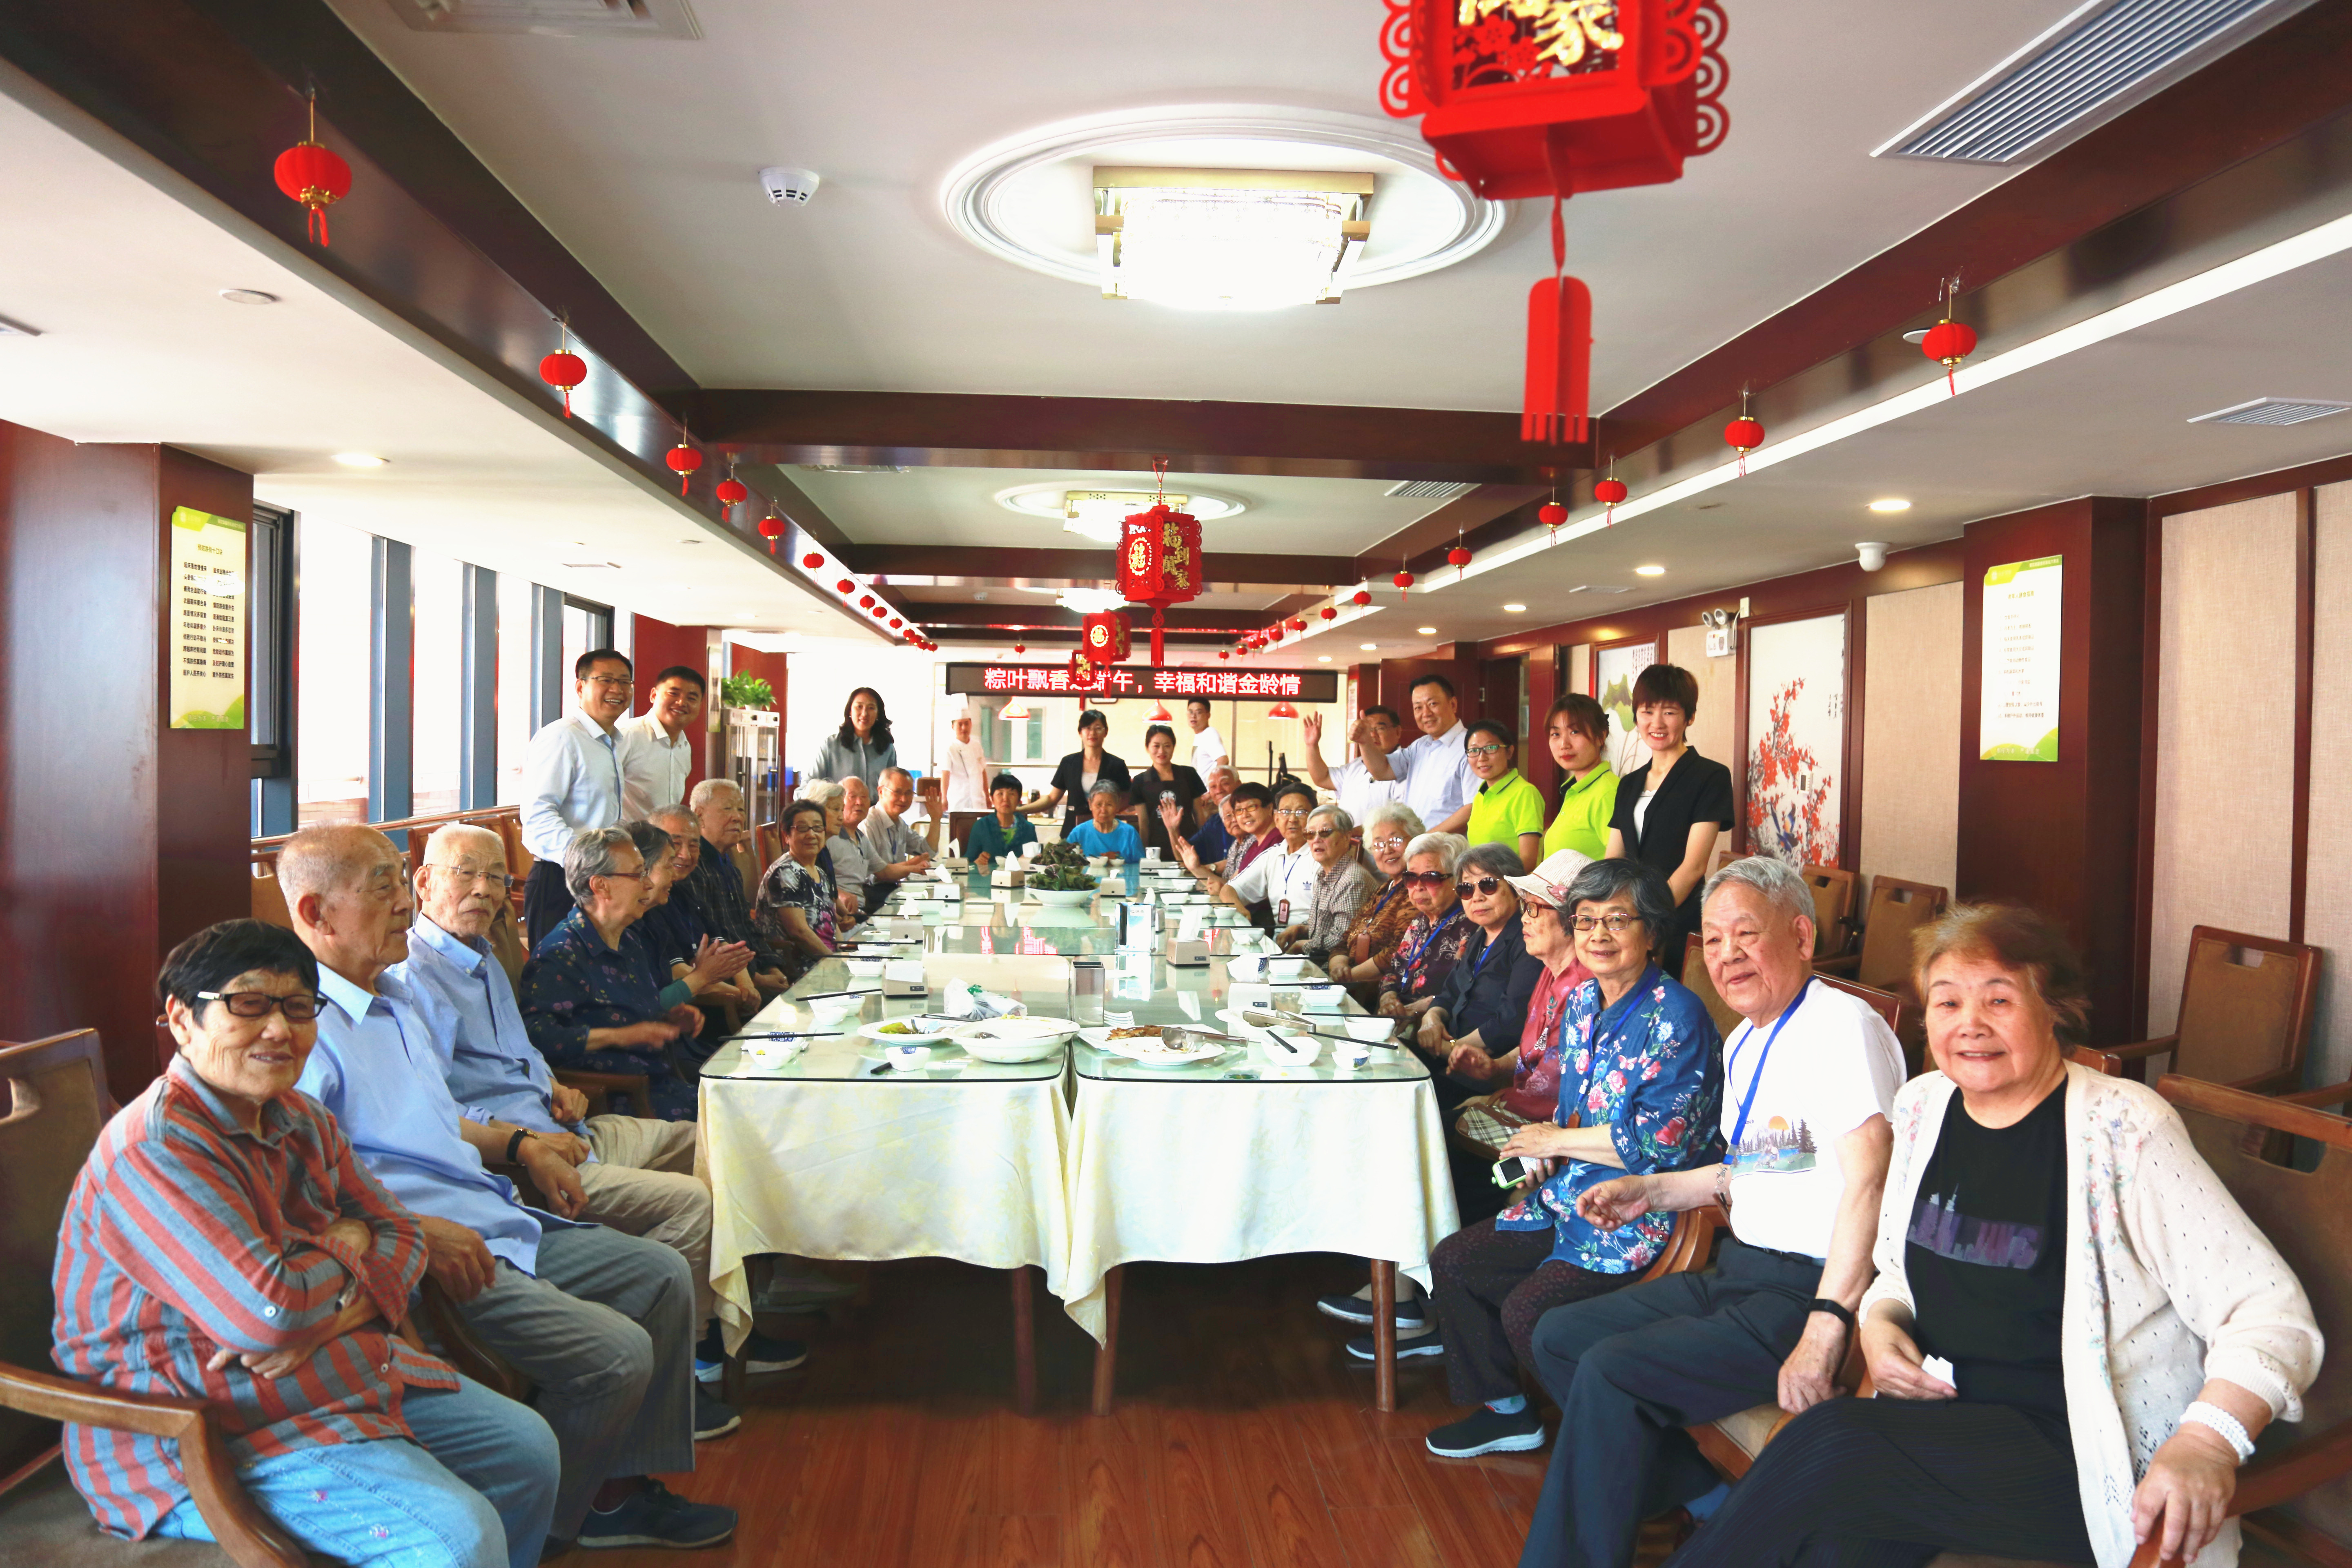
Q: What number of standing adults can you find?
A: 12